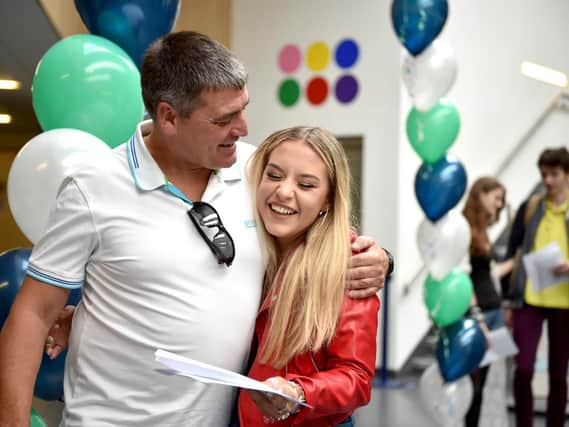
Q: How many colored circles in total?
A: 6